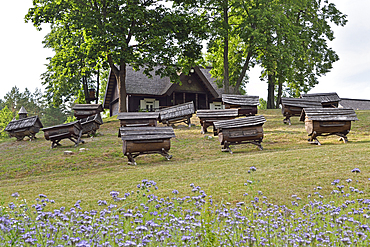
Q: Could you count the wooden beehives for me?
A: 13